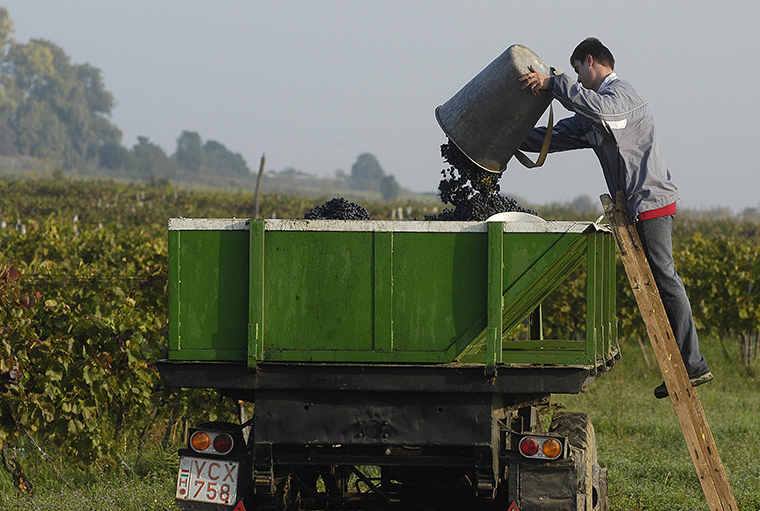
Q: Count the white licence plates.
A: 1